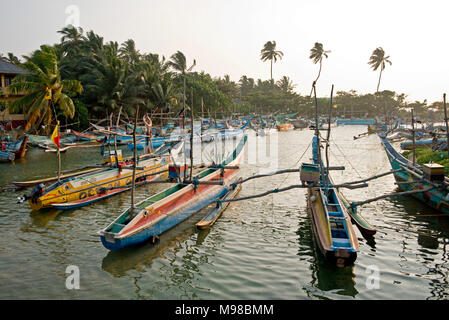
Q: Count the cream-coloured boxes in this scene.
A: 1